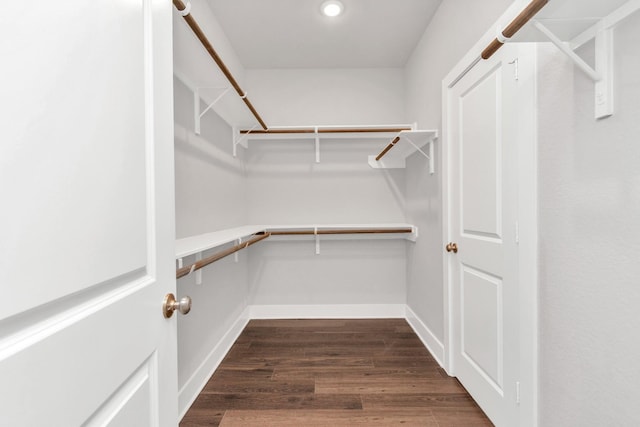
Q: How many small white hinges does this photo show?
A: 3